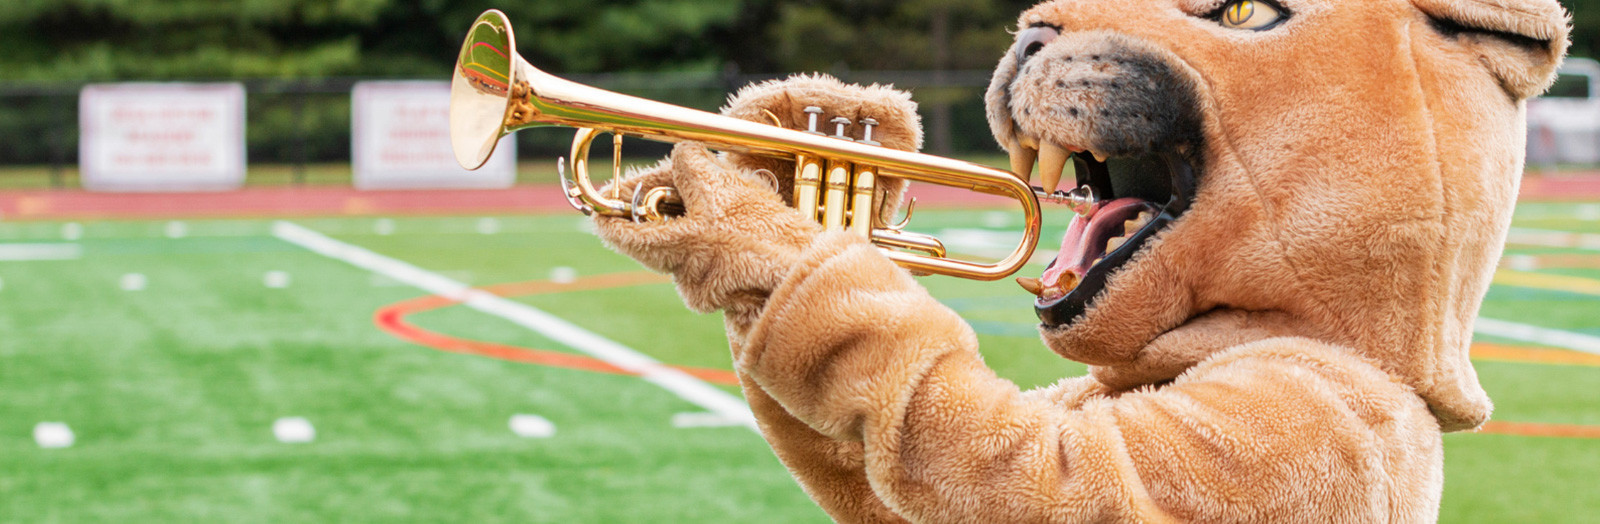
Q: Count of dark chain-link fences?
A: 1